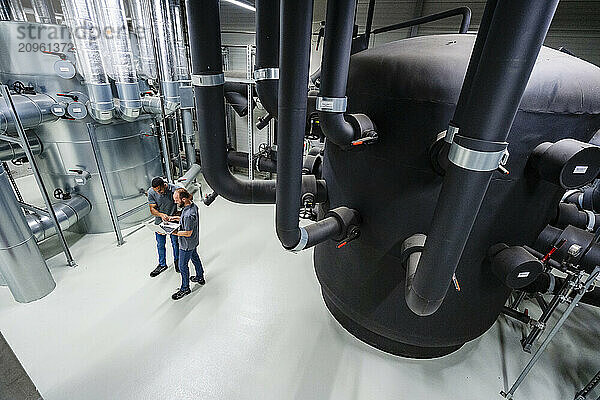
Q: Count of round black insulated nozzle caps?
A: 2